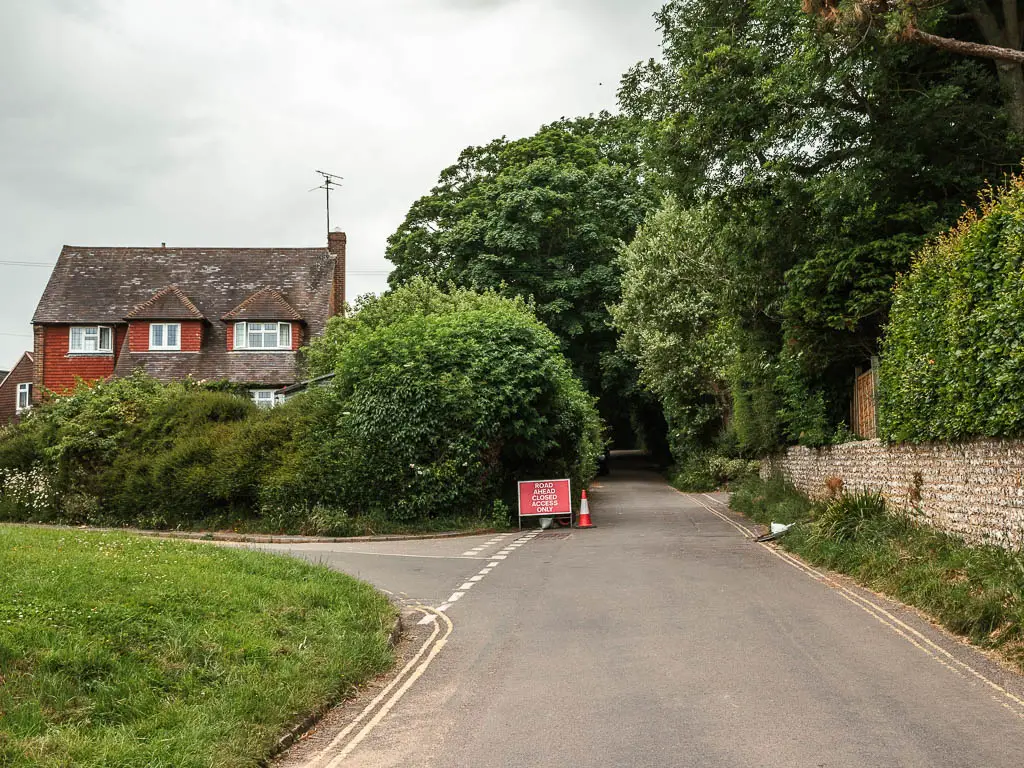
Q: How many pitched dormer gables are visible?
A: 2